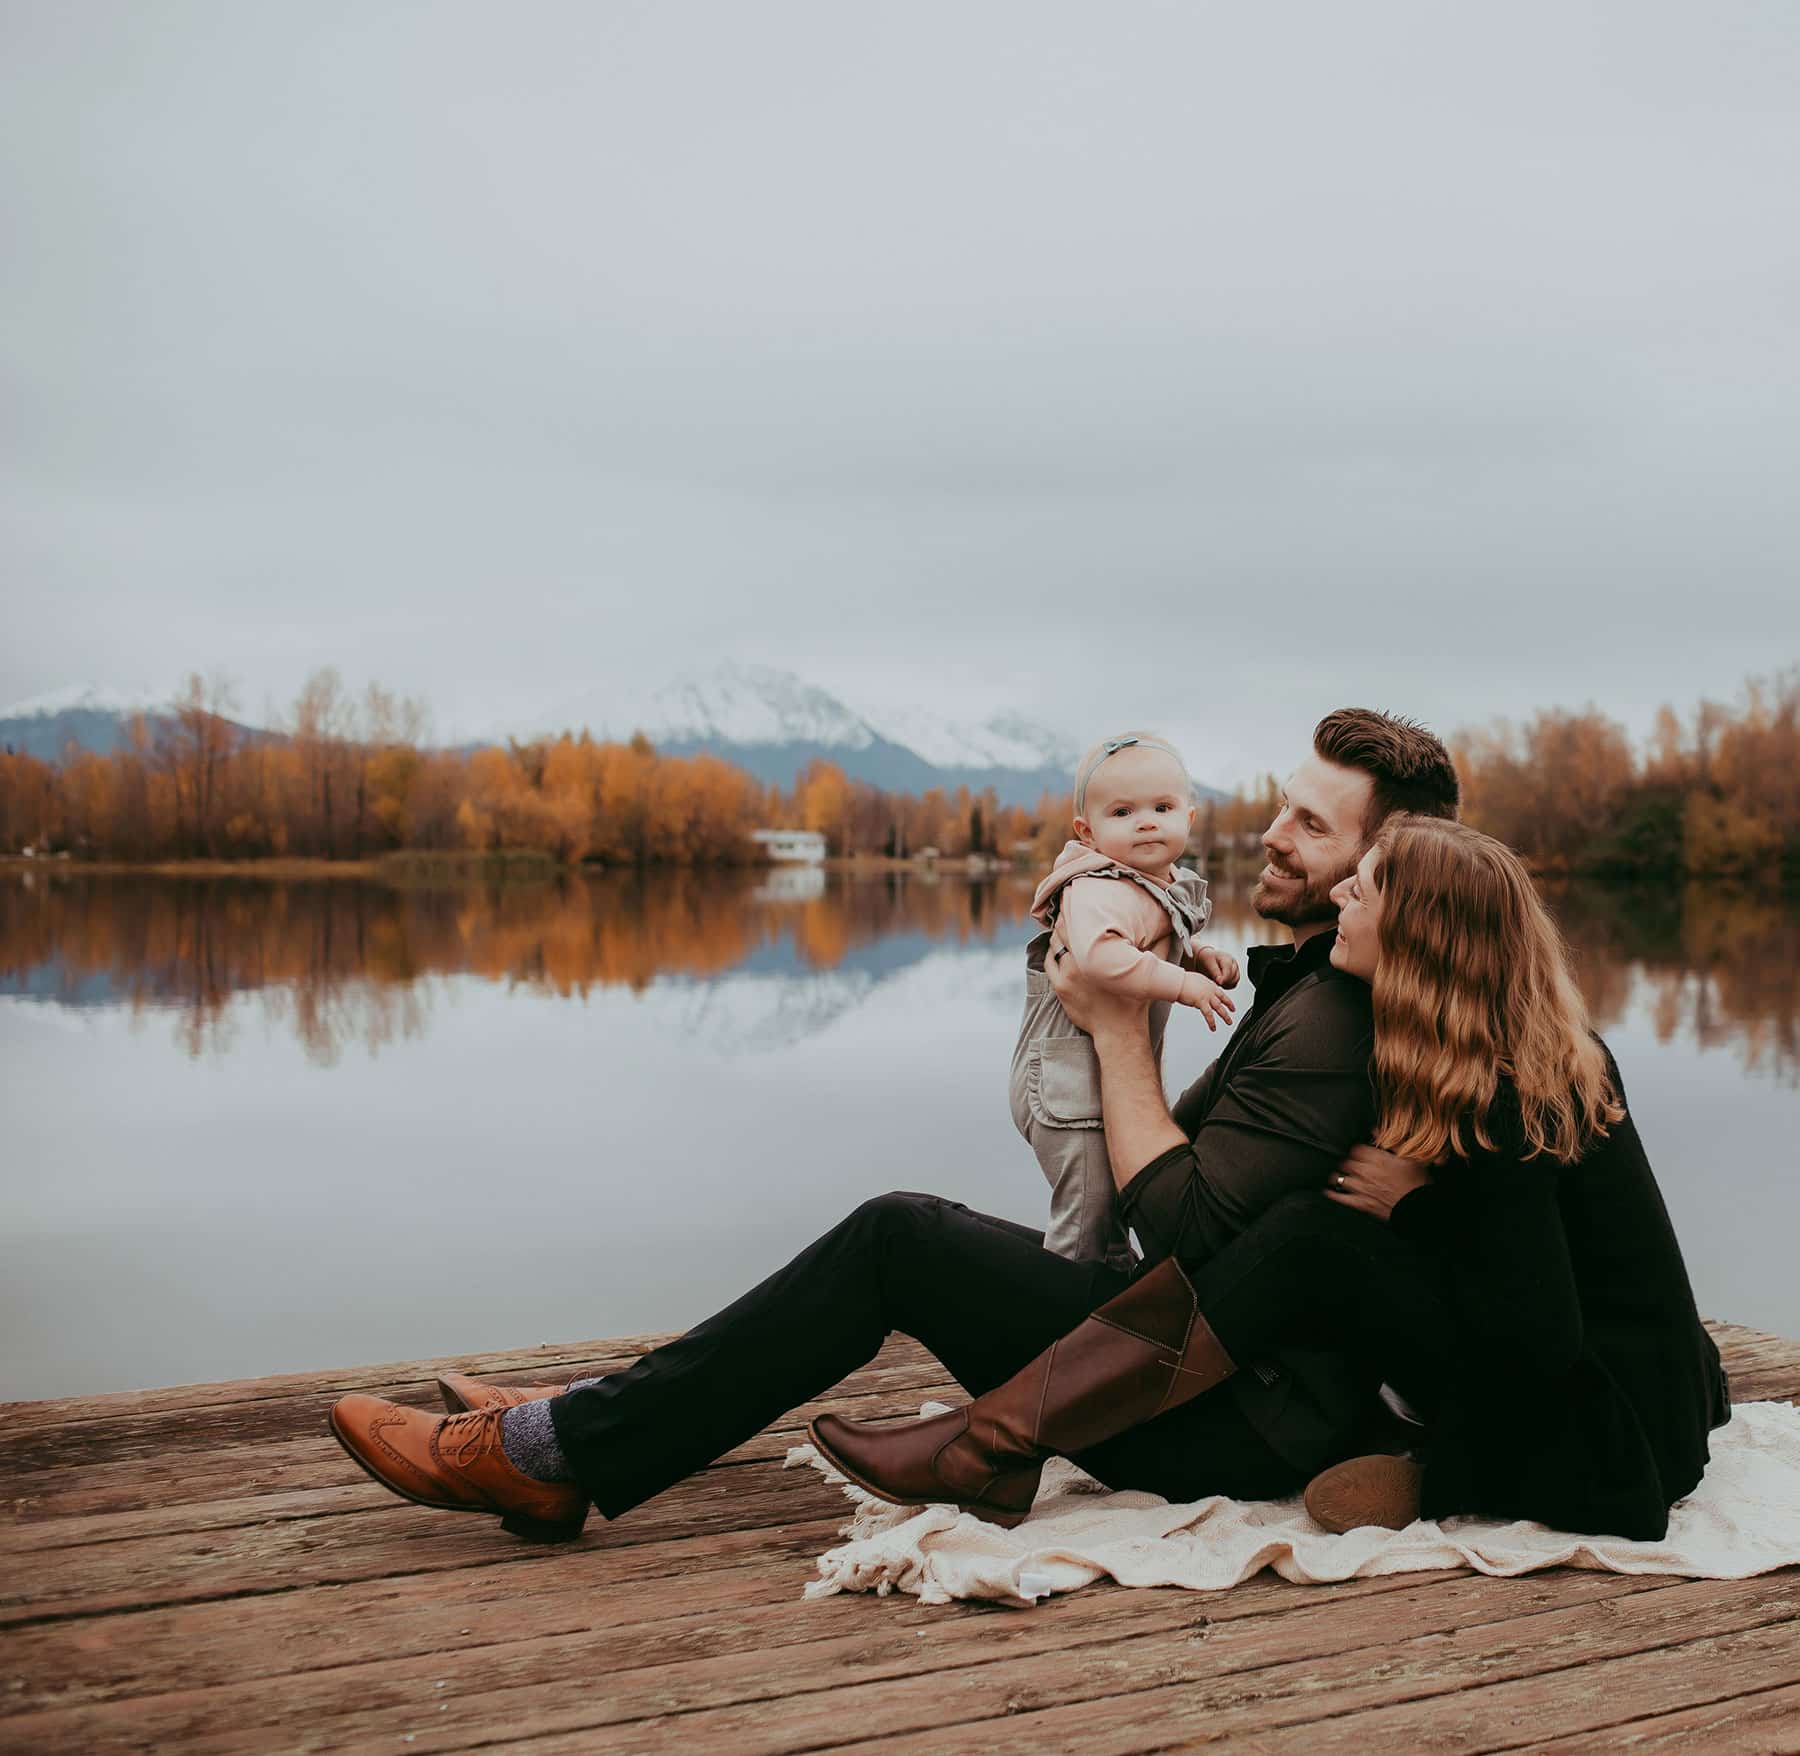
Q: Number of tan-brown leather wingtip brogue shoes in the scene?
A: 2